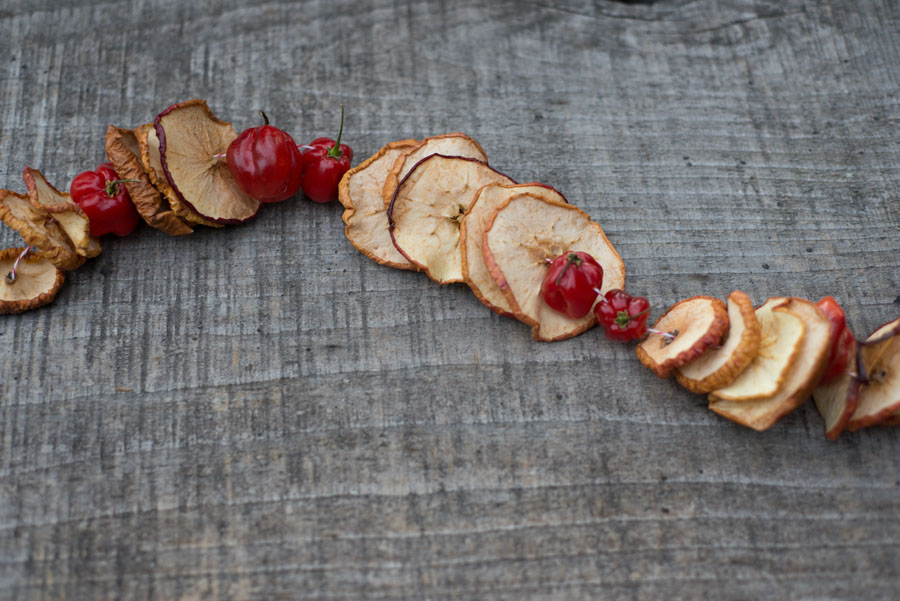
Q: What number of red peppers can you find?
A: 6